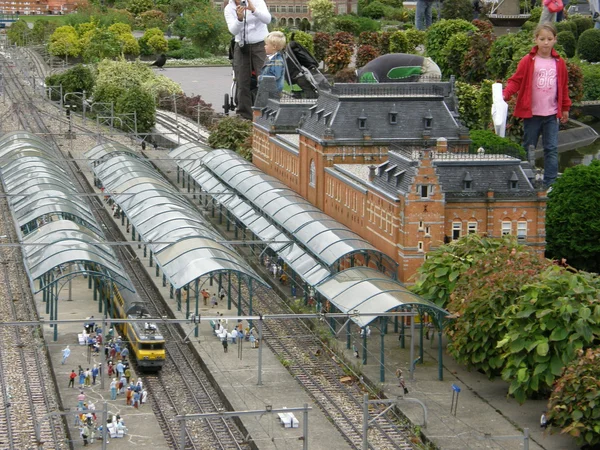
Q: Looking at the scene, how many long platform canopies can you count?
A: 3